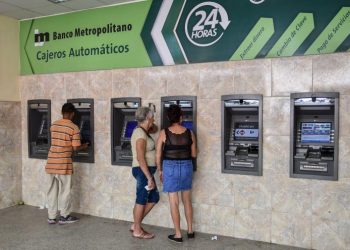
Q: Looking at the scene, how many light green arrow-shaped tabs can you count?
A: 3